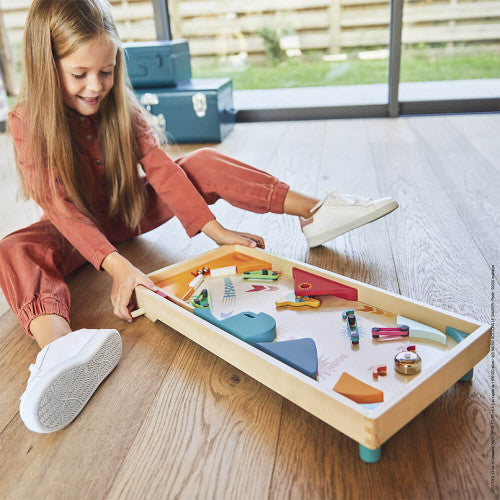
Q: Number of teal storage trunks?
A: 2